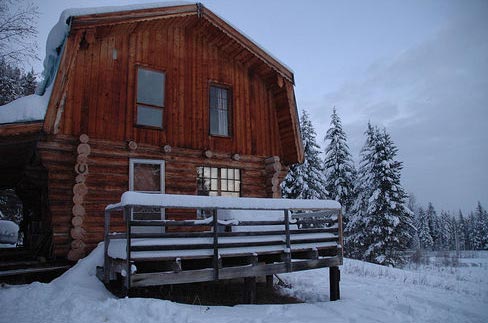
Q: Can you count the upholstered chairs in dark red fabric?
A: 0